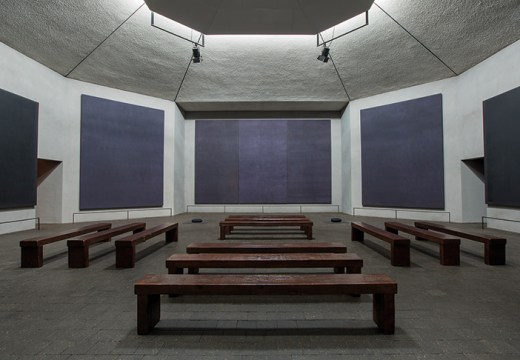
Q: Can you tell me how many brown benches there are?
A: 12